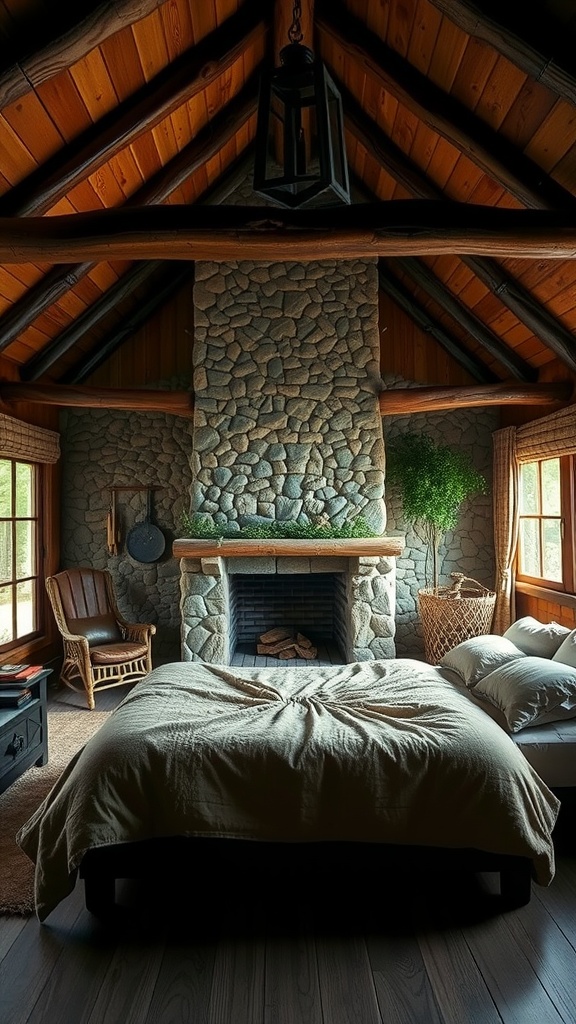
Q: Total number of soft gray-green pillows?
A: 4